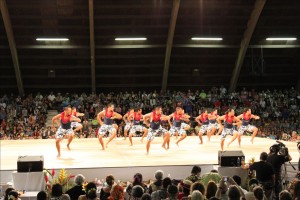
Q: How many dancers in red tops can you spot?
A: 12